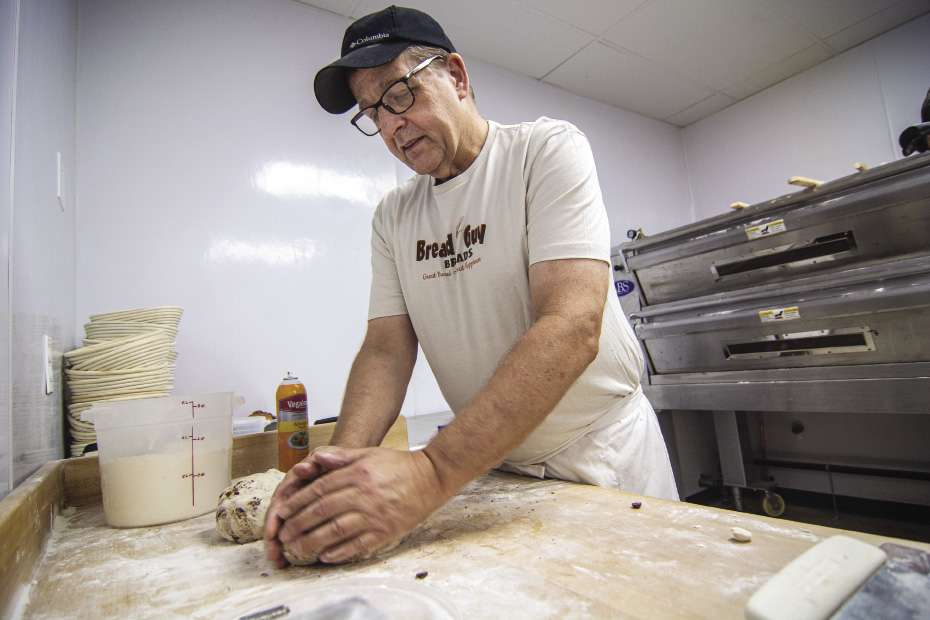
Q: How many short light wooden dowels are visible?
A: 3